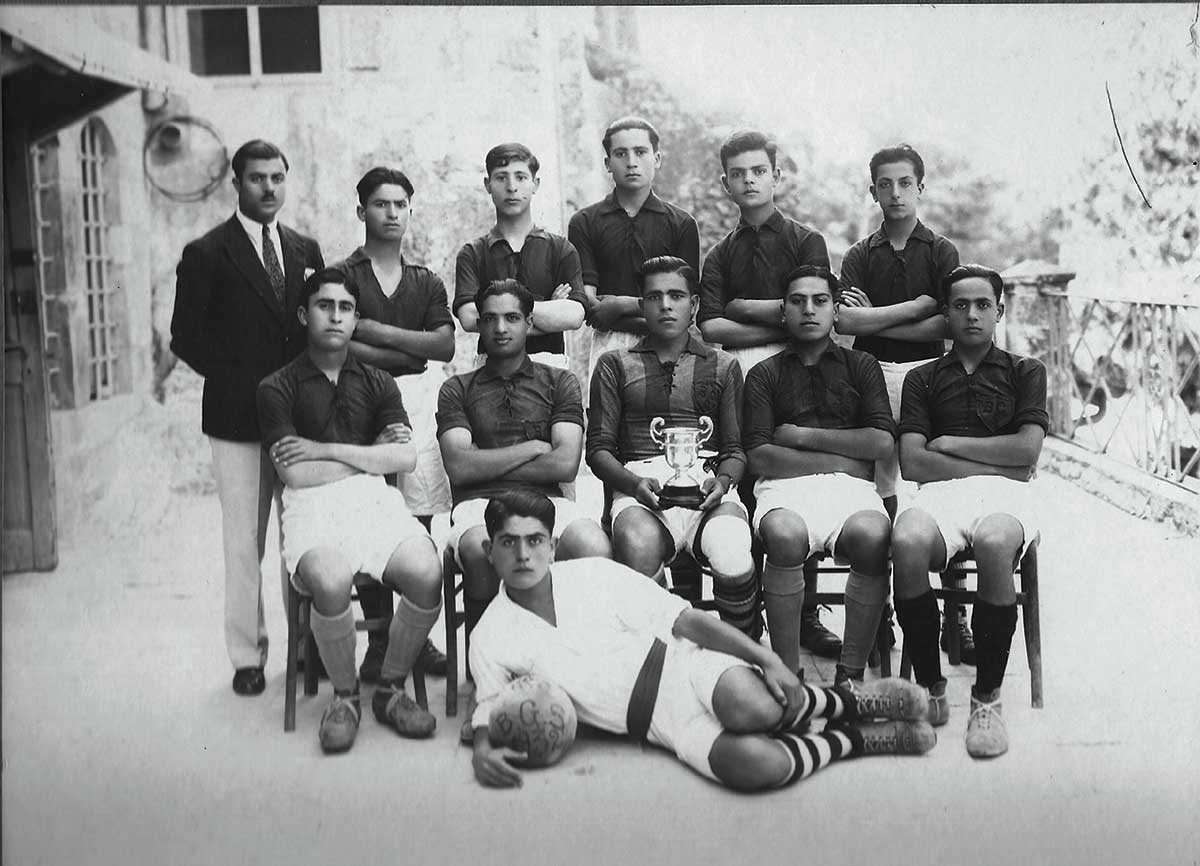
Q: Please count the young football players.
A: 11